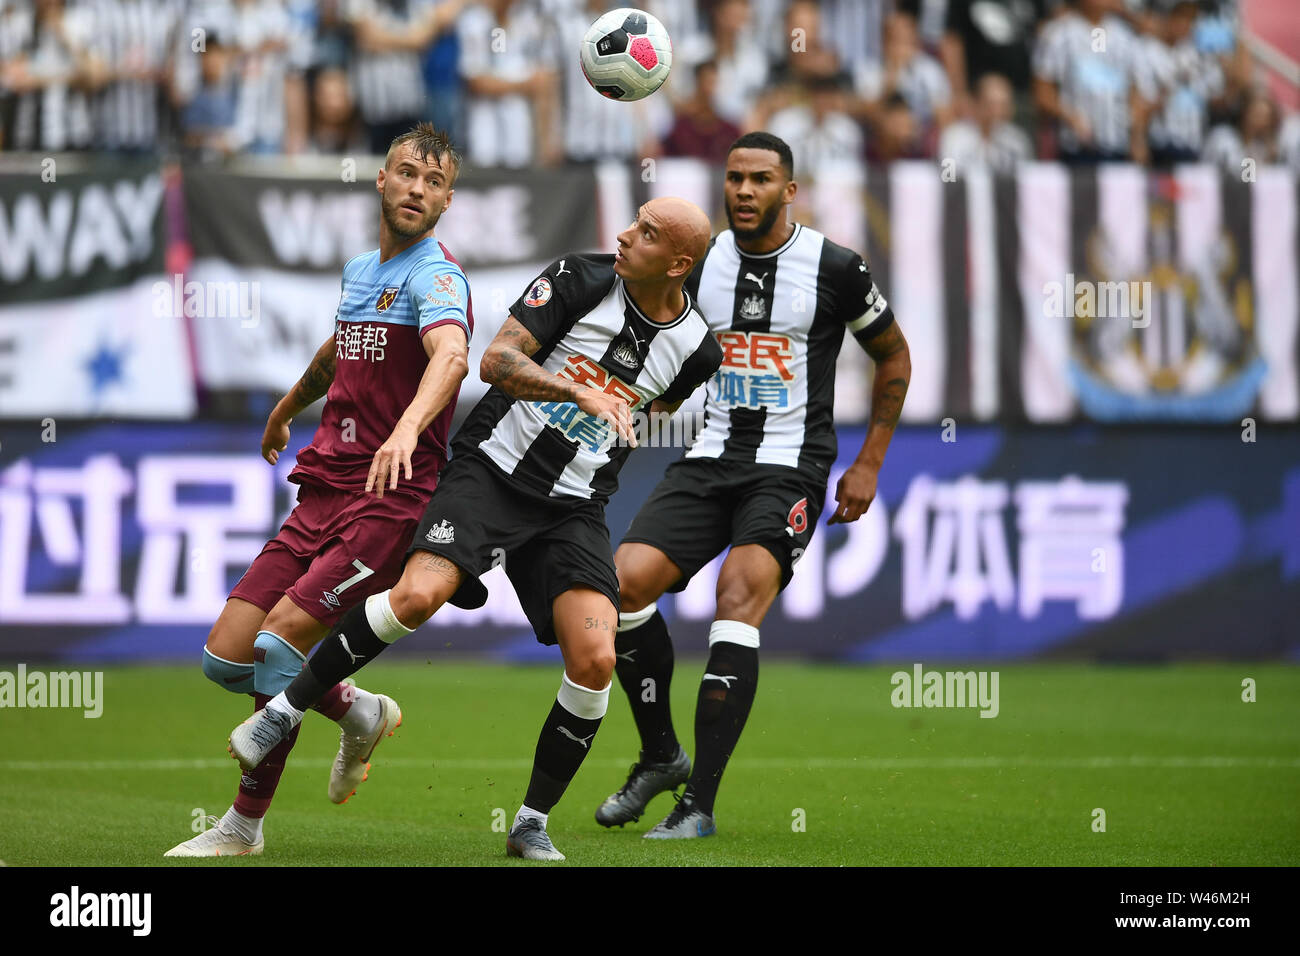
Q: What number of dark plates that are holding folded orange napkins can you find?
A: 0